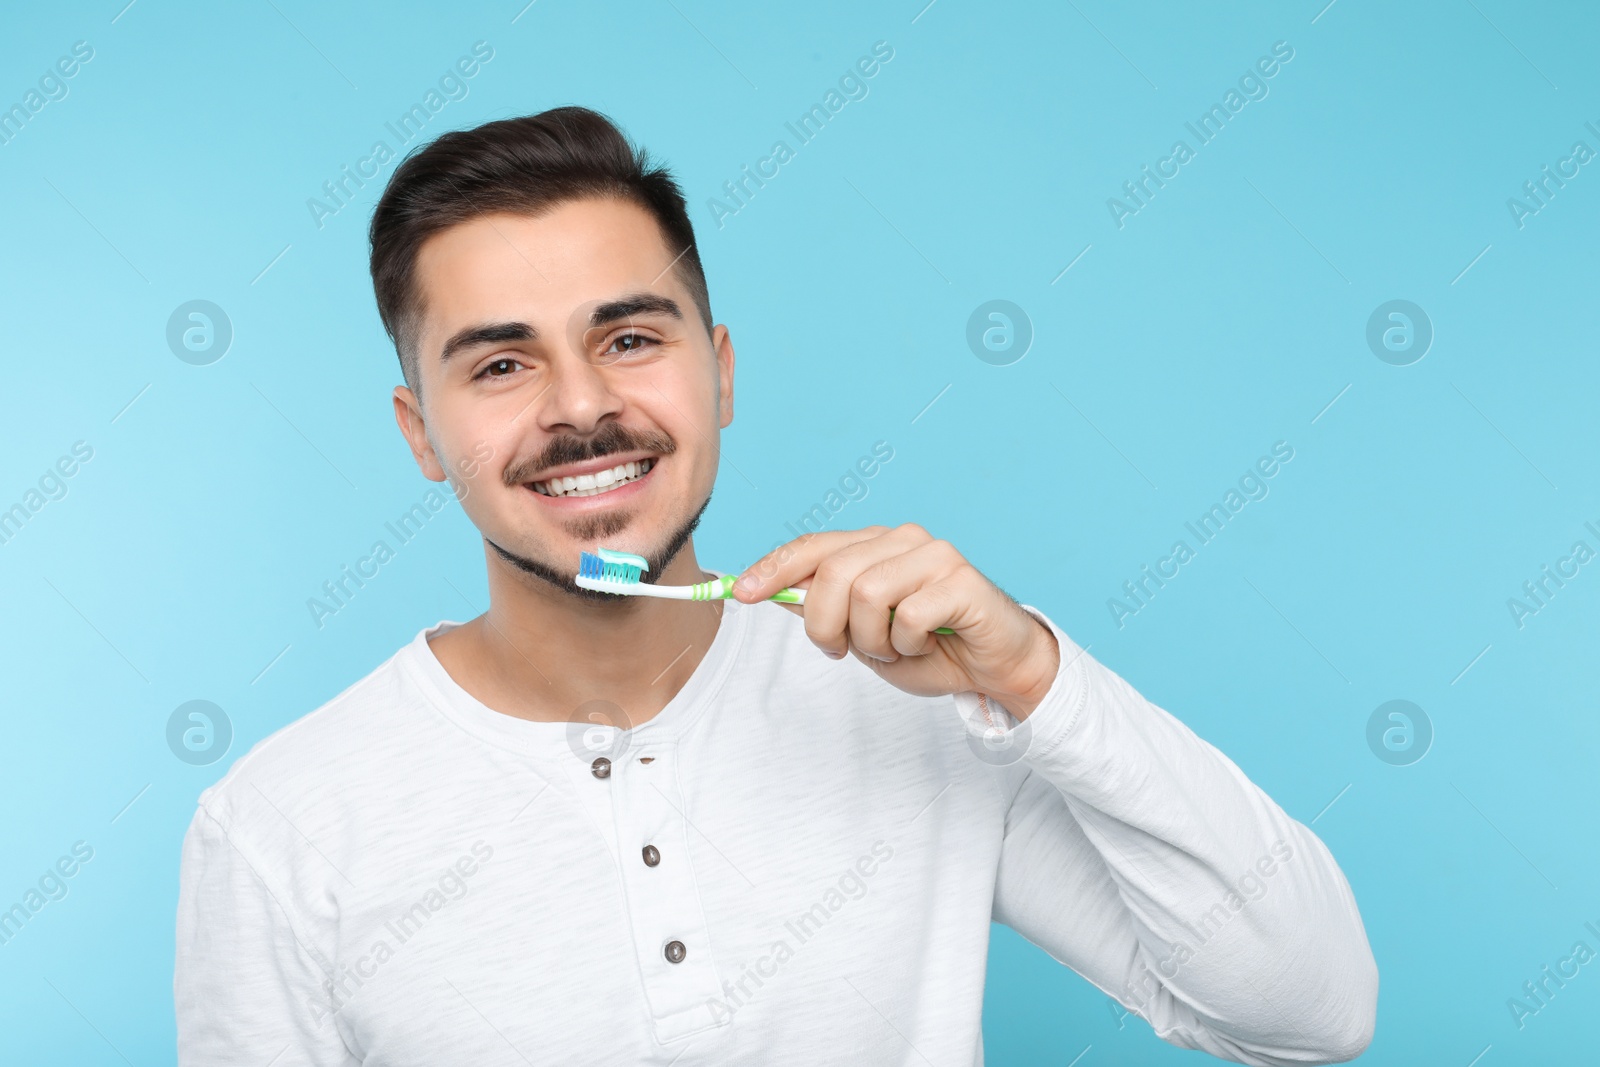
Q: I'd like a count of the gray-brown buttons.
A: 3